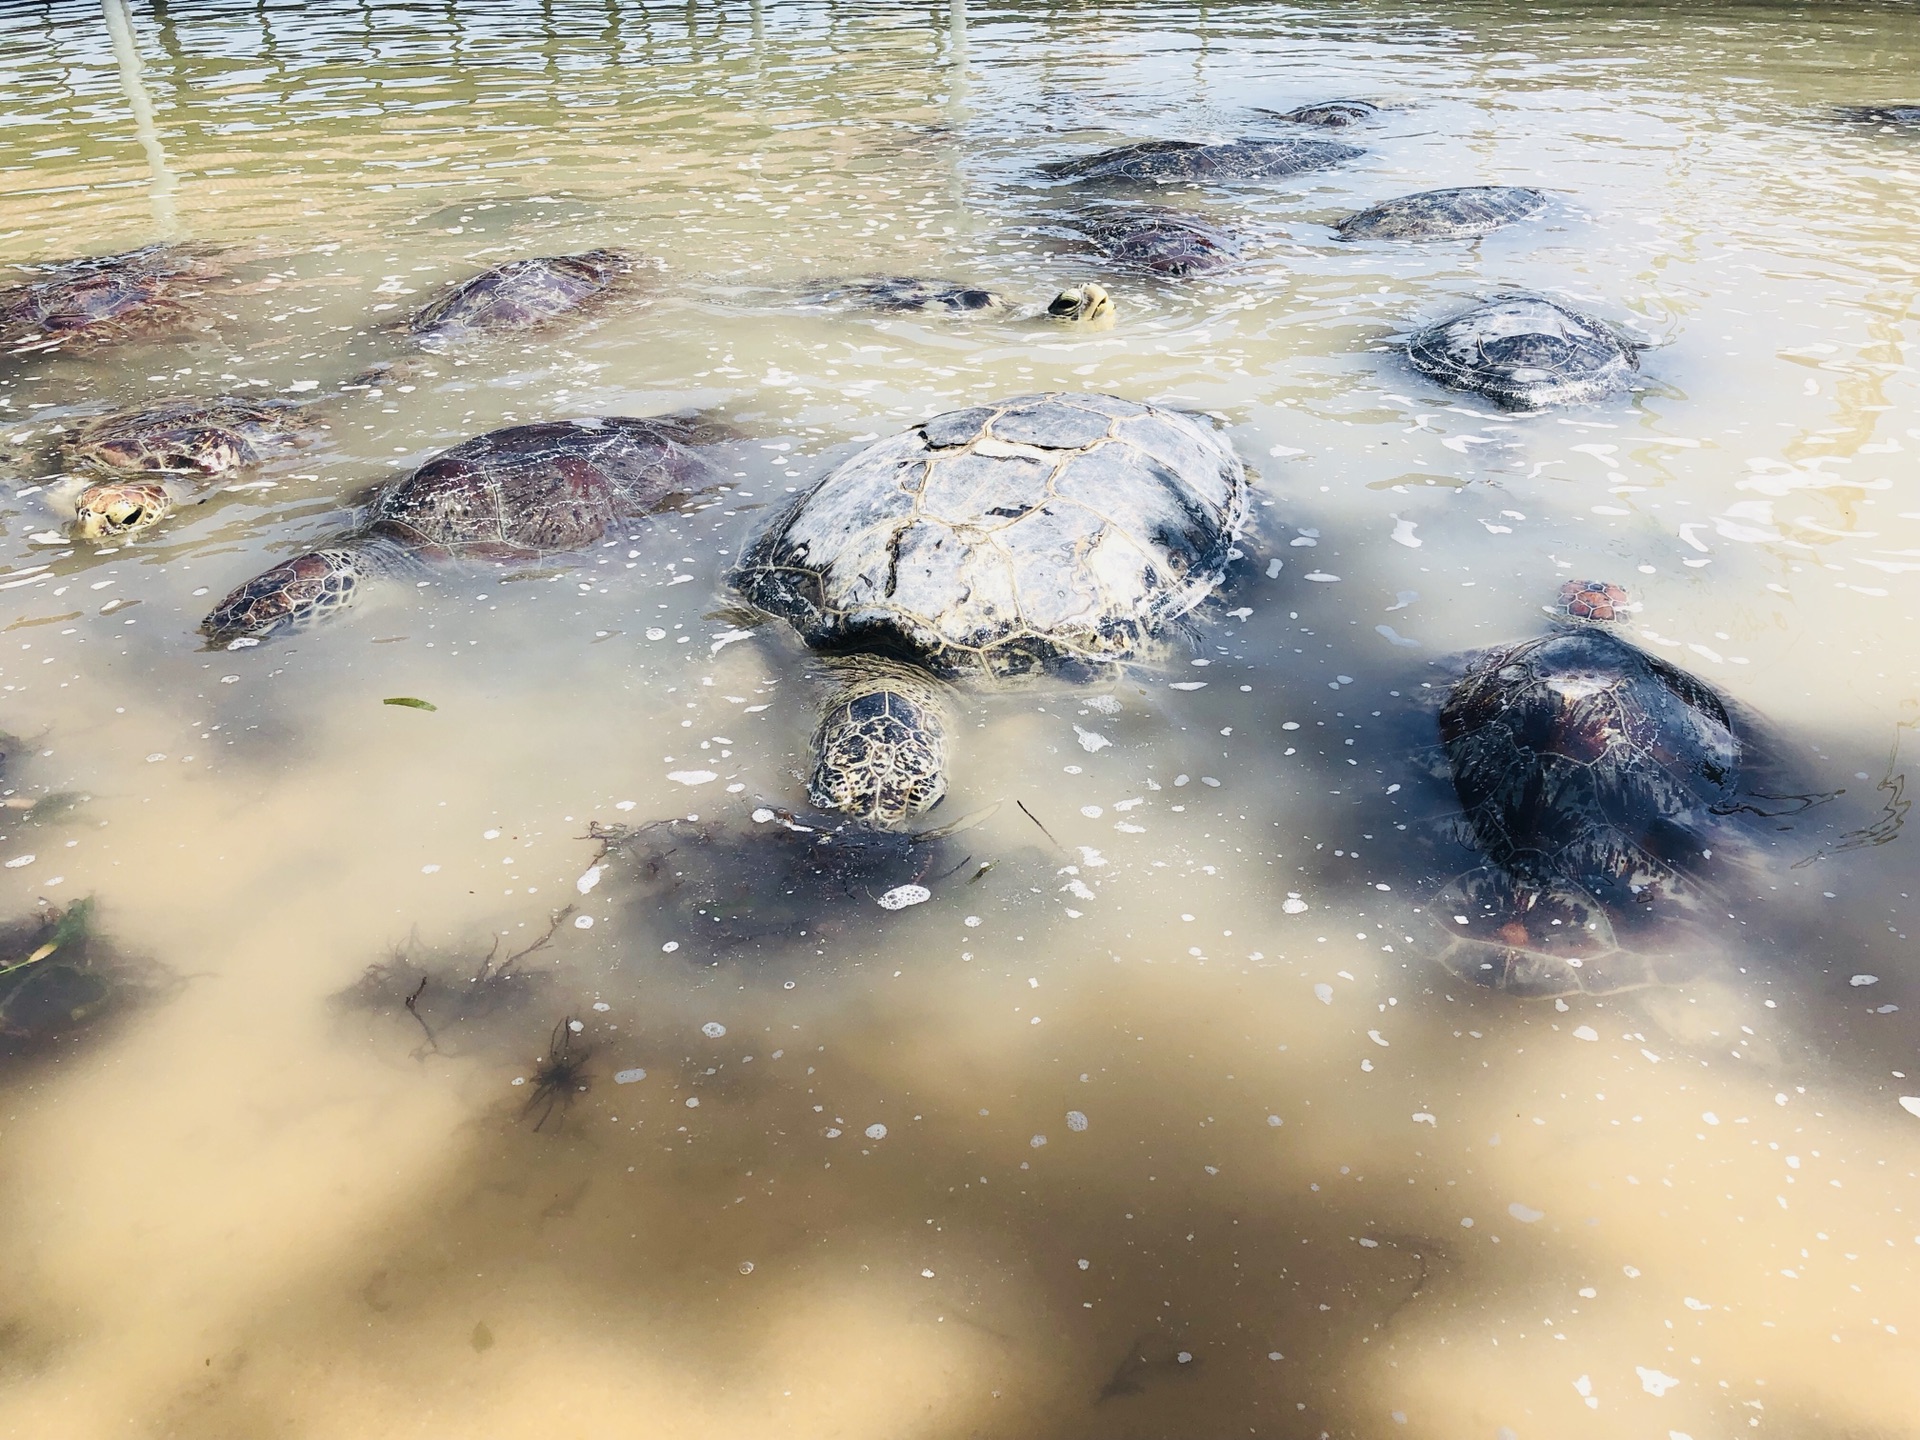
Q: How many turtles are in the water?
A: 13